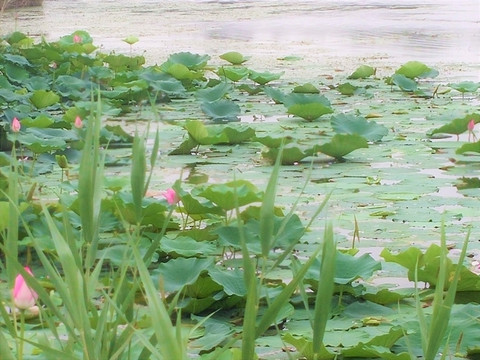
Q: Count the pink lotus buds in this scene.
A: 6